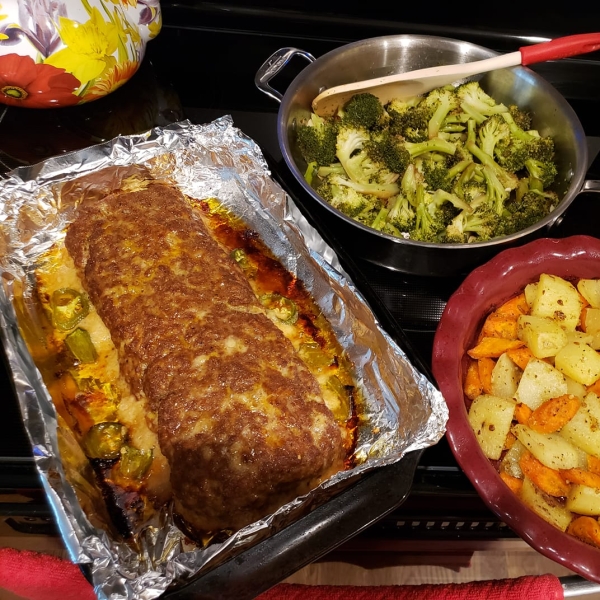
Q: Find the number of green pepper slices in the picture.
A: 8